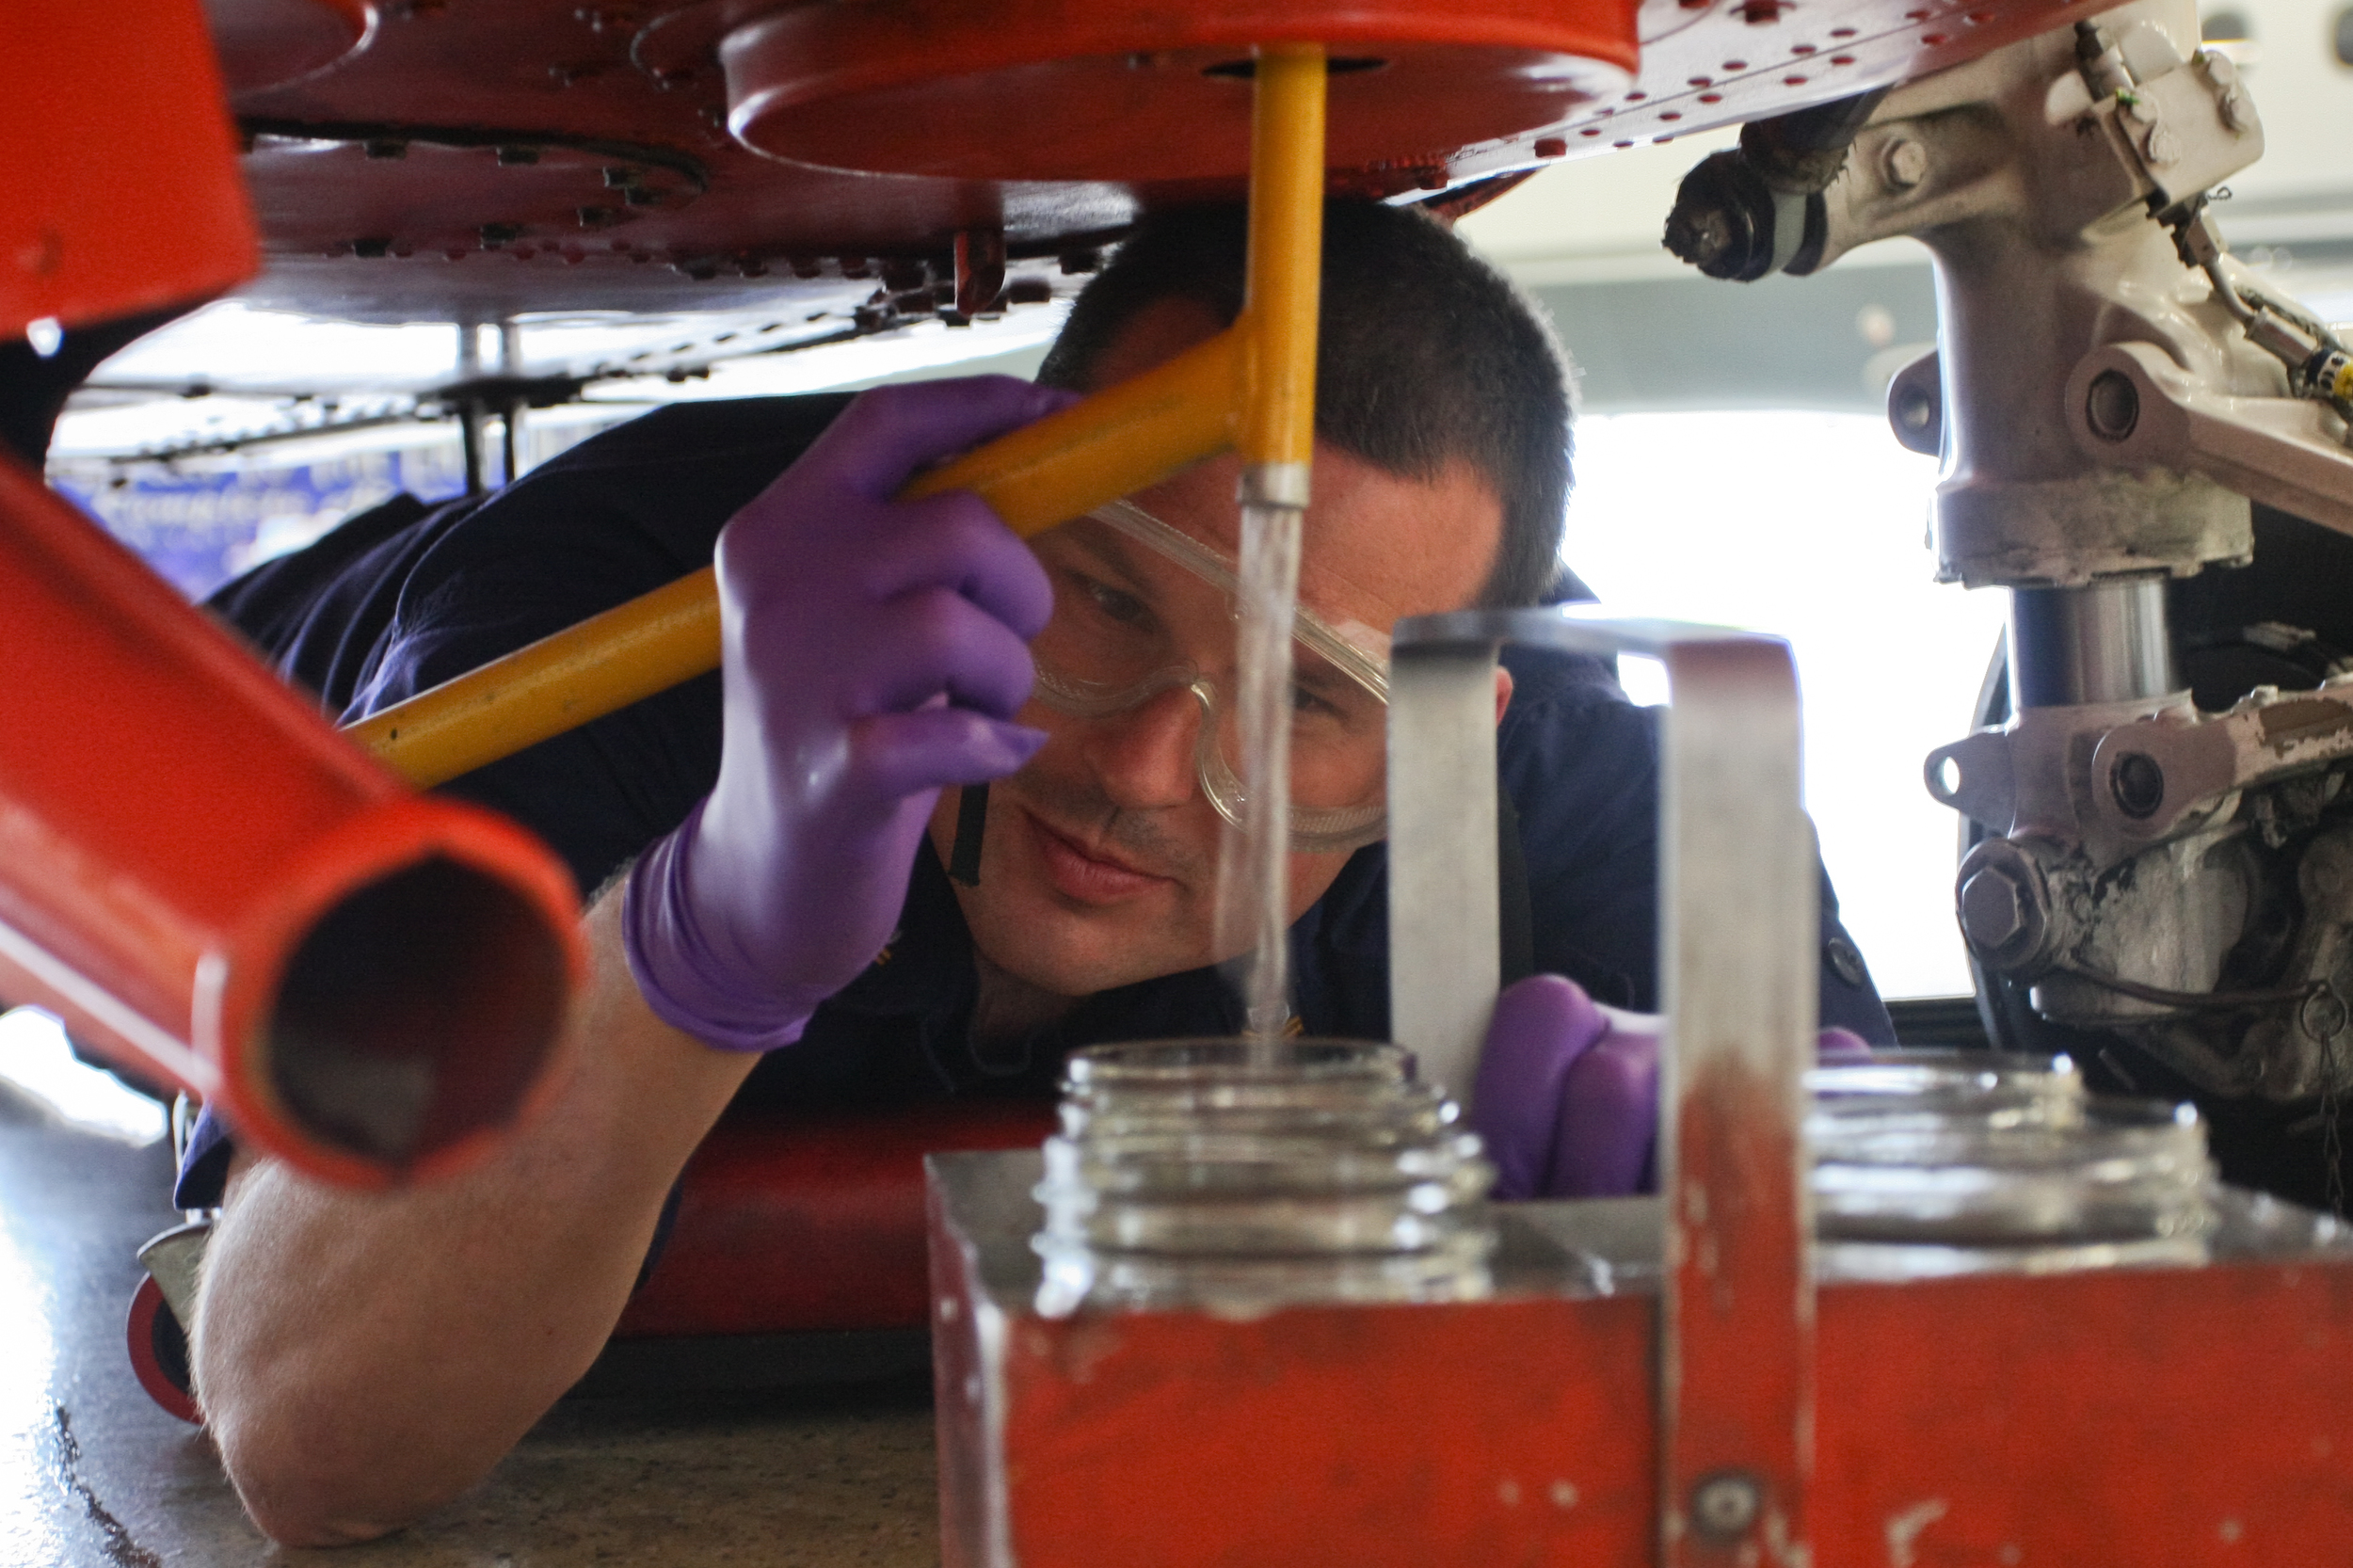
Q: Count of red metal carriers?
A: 1